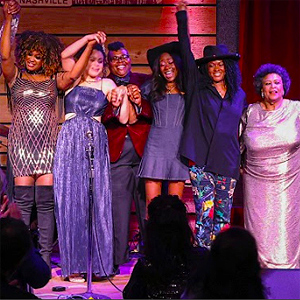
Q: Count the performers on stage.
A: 6